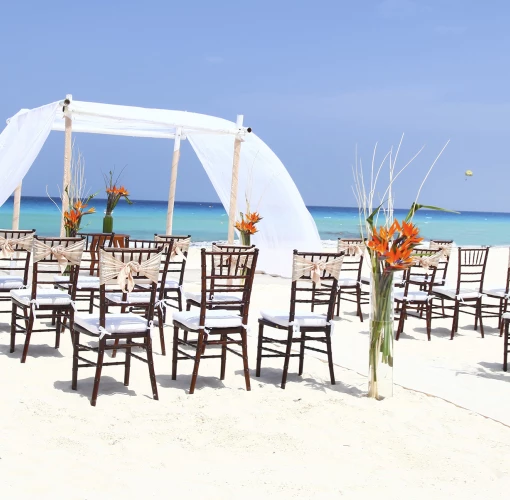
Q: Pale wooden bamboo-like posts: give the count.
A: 4